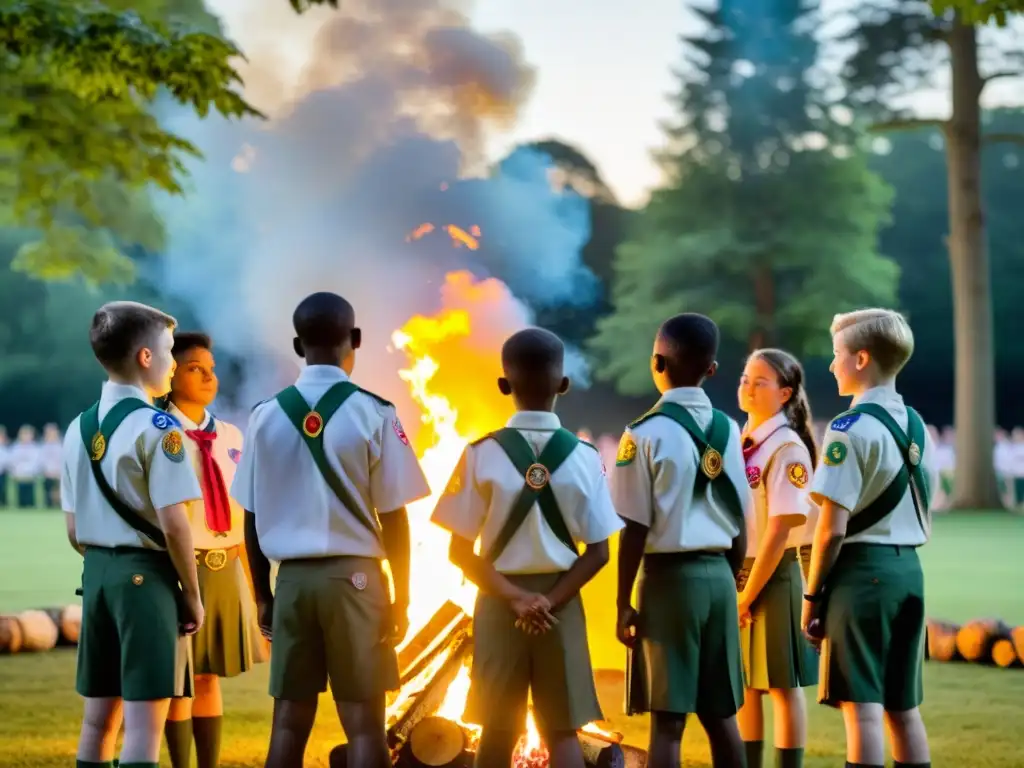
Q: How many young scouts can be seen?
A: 7